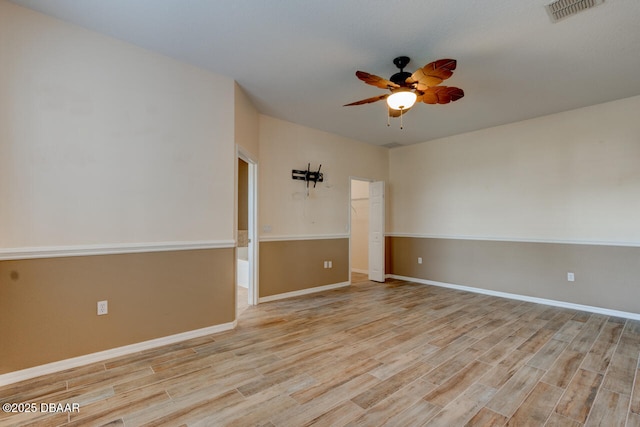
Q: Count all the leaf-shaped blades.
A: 5